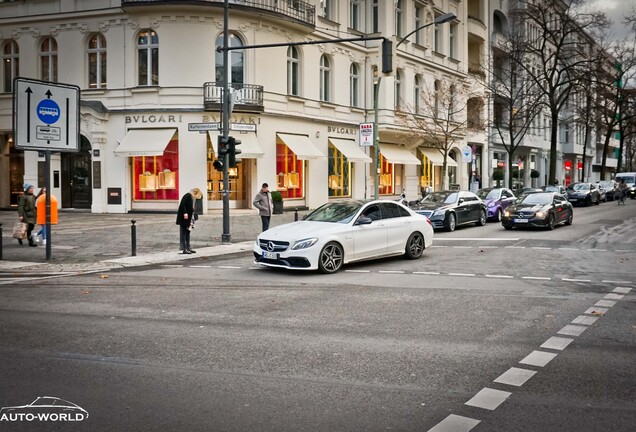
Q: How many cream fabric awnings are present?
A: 6